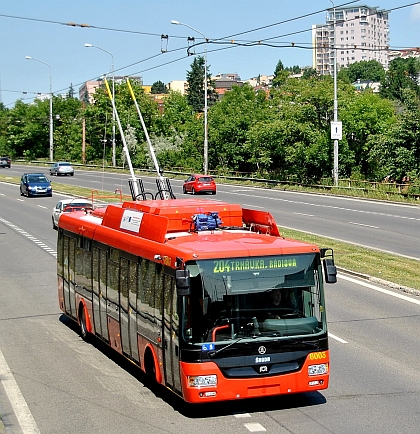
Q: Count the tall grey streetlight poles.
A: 4